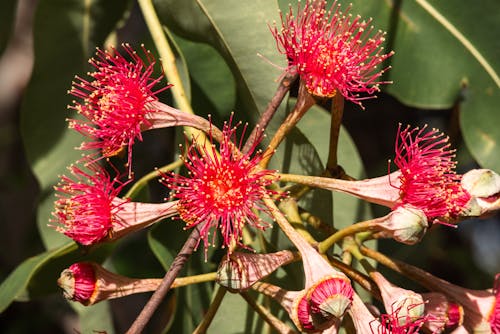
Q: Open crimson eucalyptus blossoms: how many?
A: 5